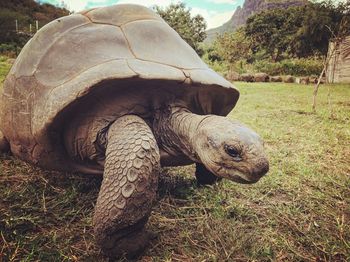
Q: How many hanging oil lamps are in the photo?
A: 0